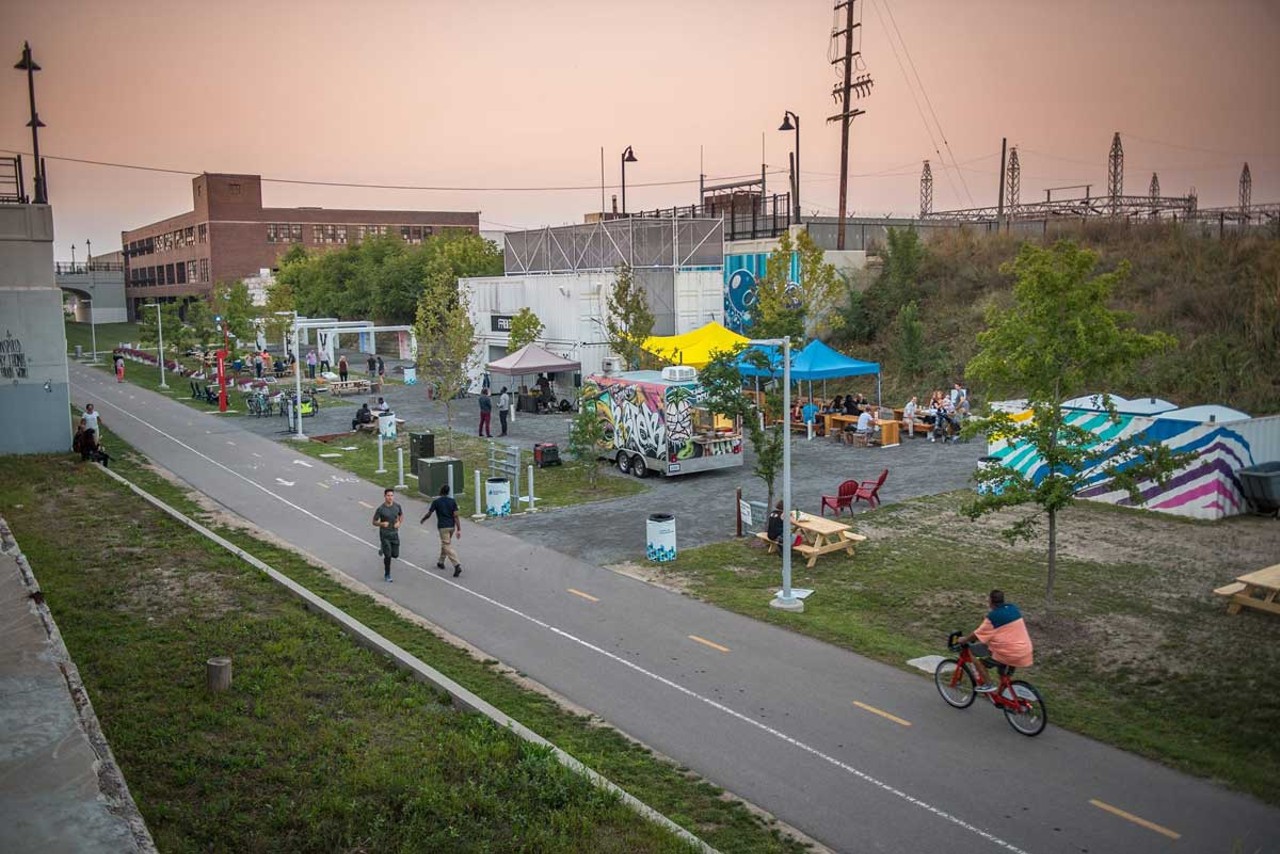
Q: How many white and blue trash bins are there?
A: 5